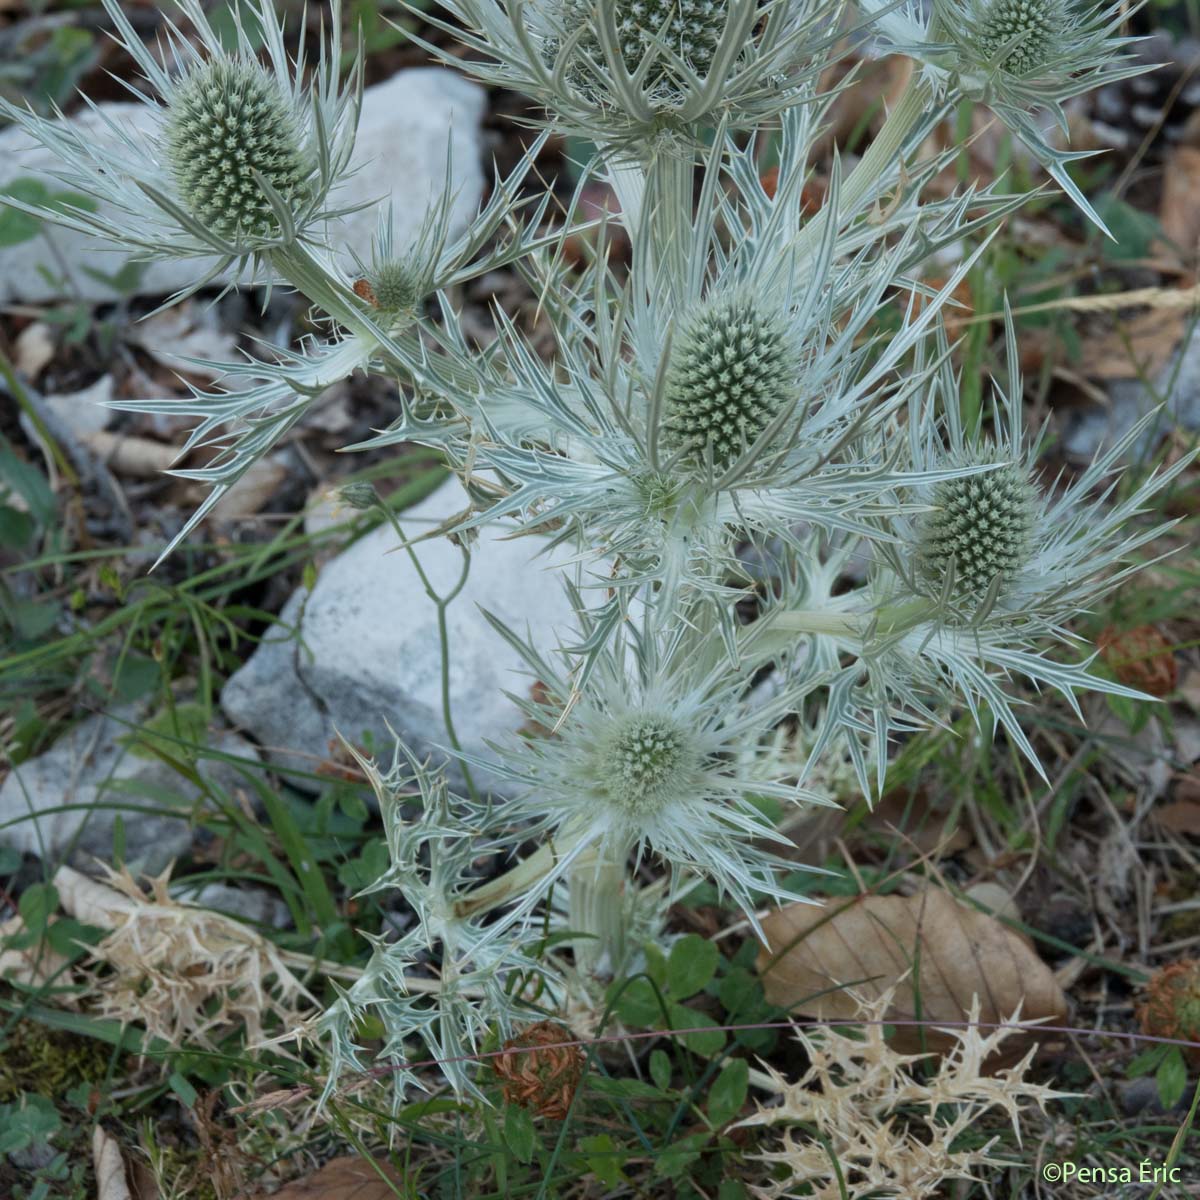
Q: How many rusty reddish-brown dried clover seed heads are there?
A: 3